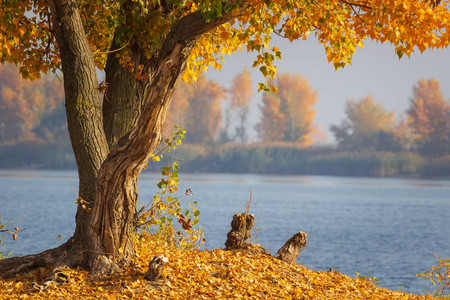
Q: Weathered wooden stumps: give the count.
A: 3